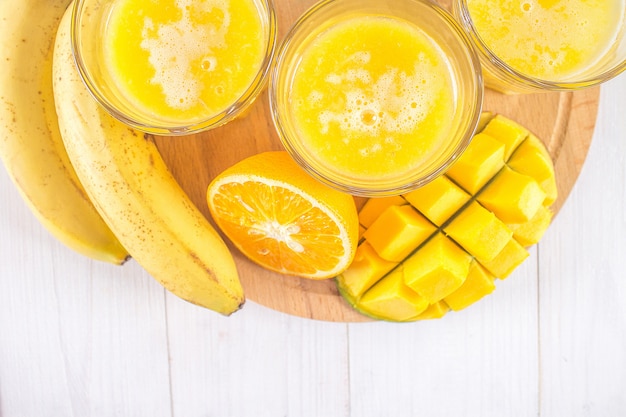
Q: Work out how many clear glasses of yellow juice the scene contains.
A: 3